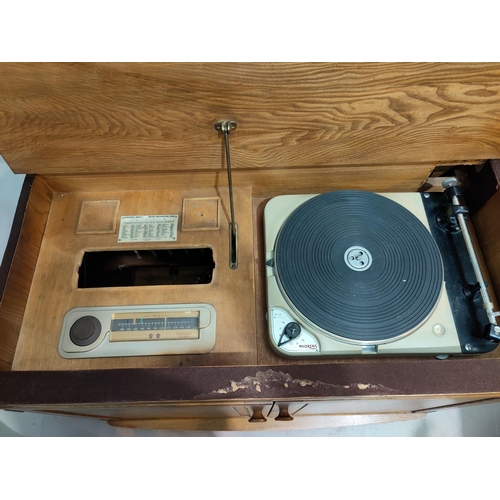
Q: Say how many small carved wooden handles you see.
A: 2